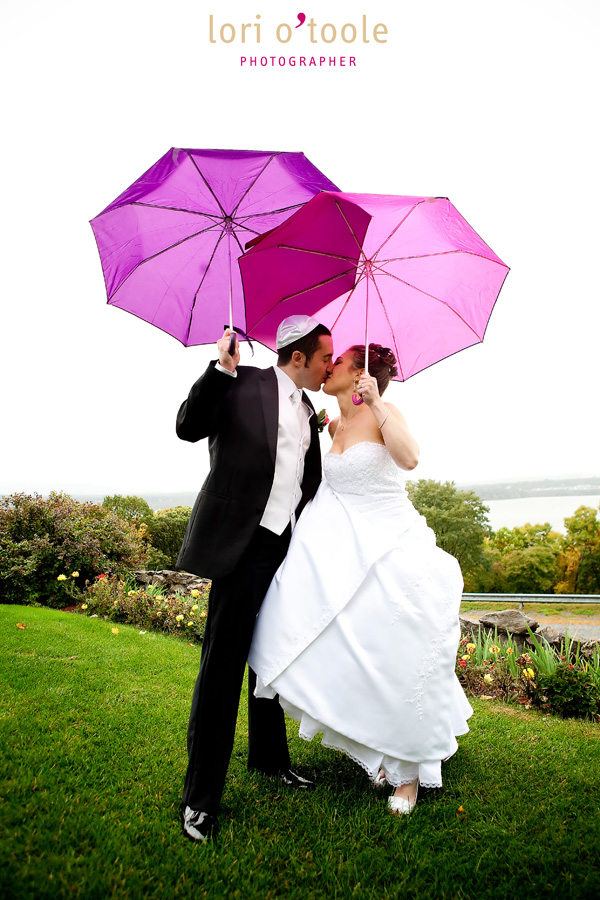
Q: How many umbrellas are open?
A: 2